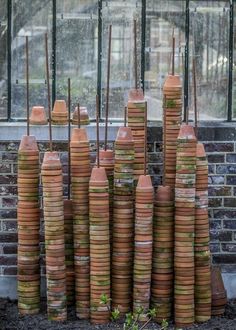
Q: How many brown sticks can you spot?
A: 13